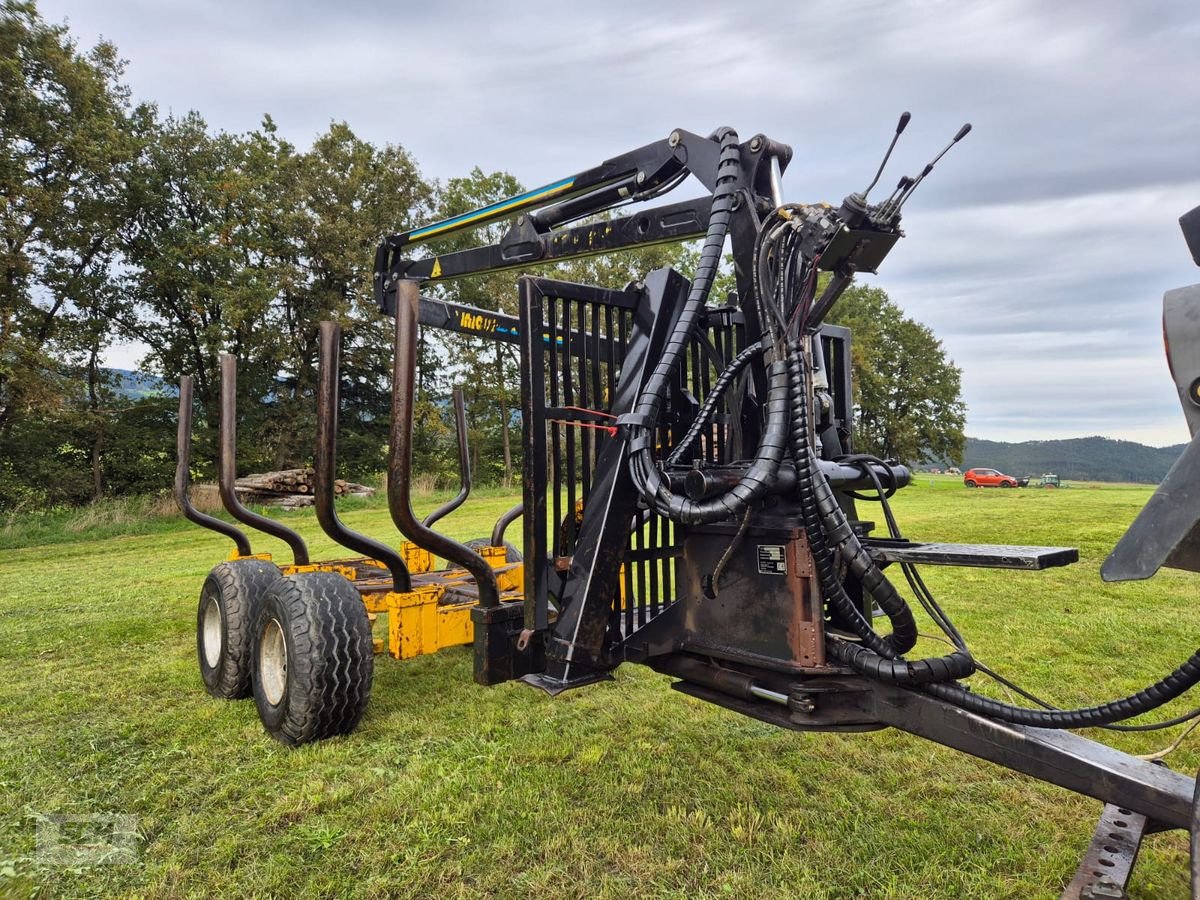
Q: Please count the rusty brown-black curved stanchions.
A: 6